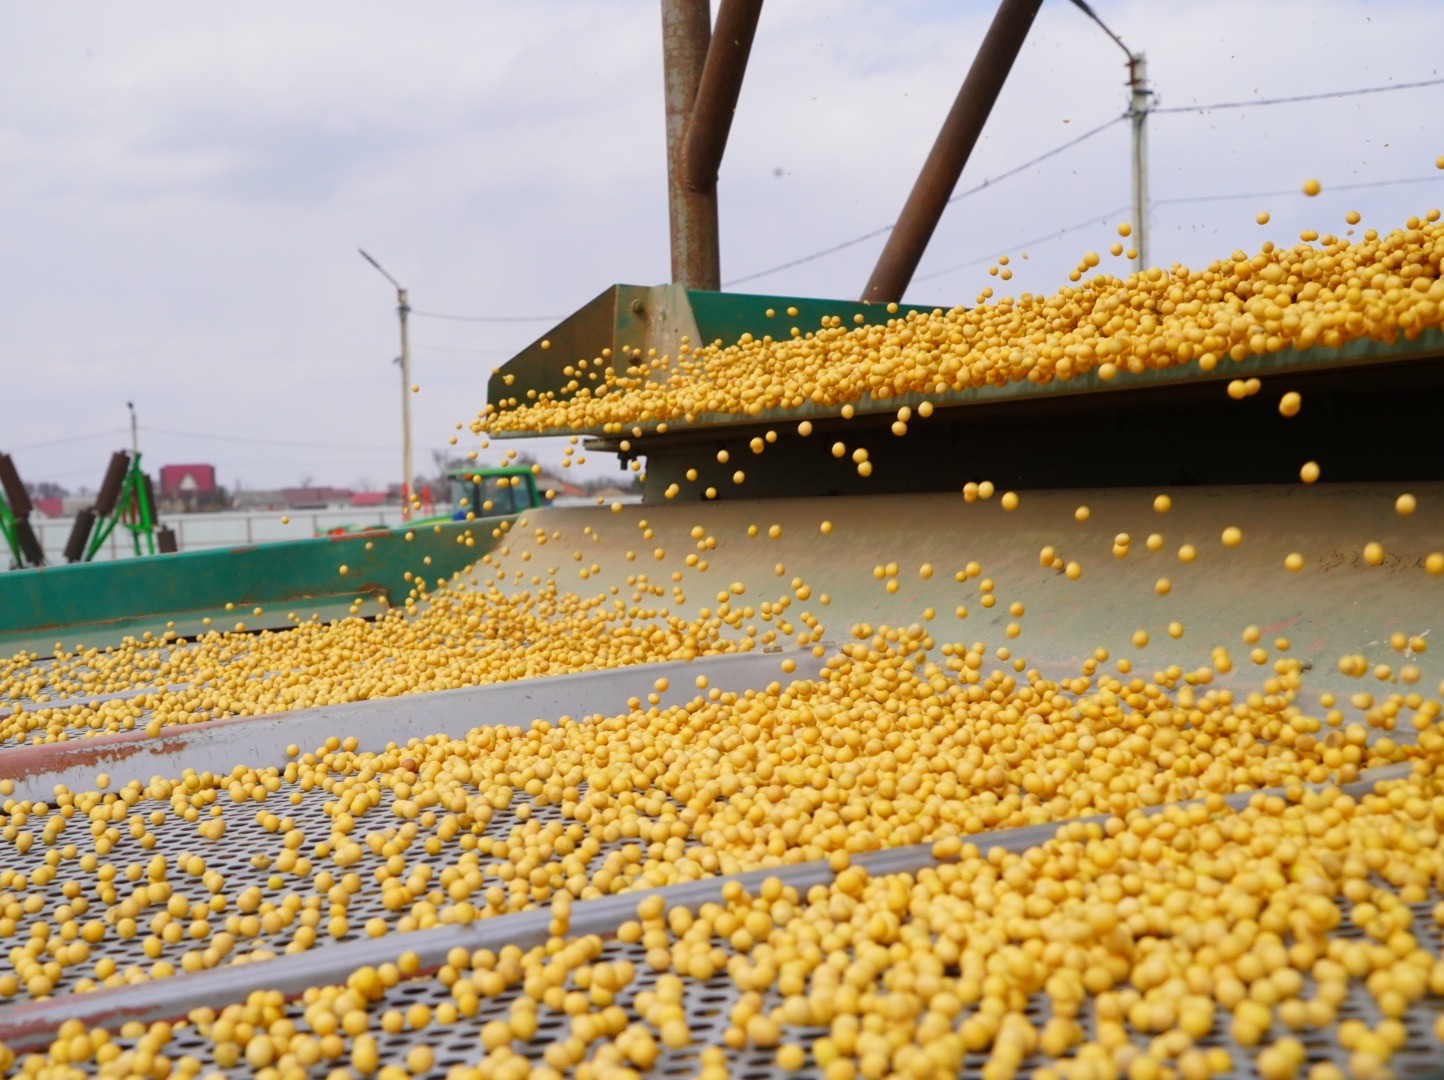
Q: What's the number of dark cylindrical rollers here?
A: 6